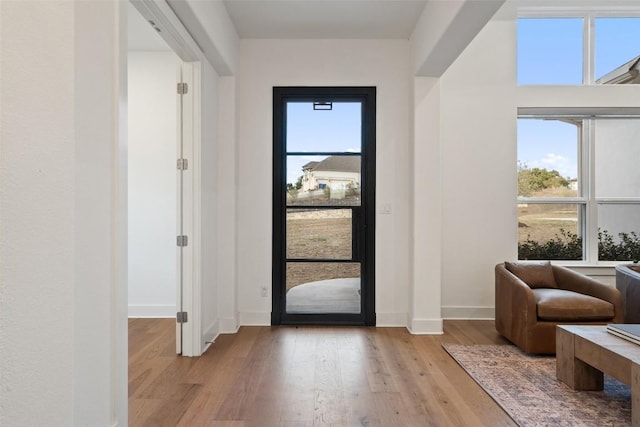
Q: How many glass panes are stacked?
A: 4